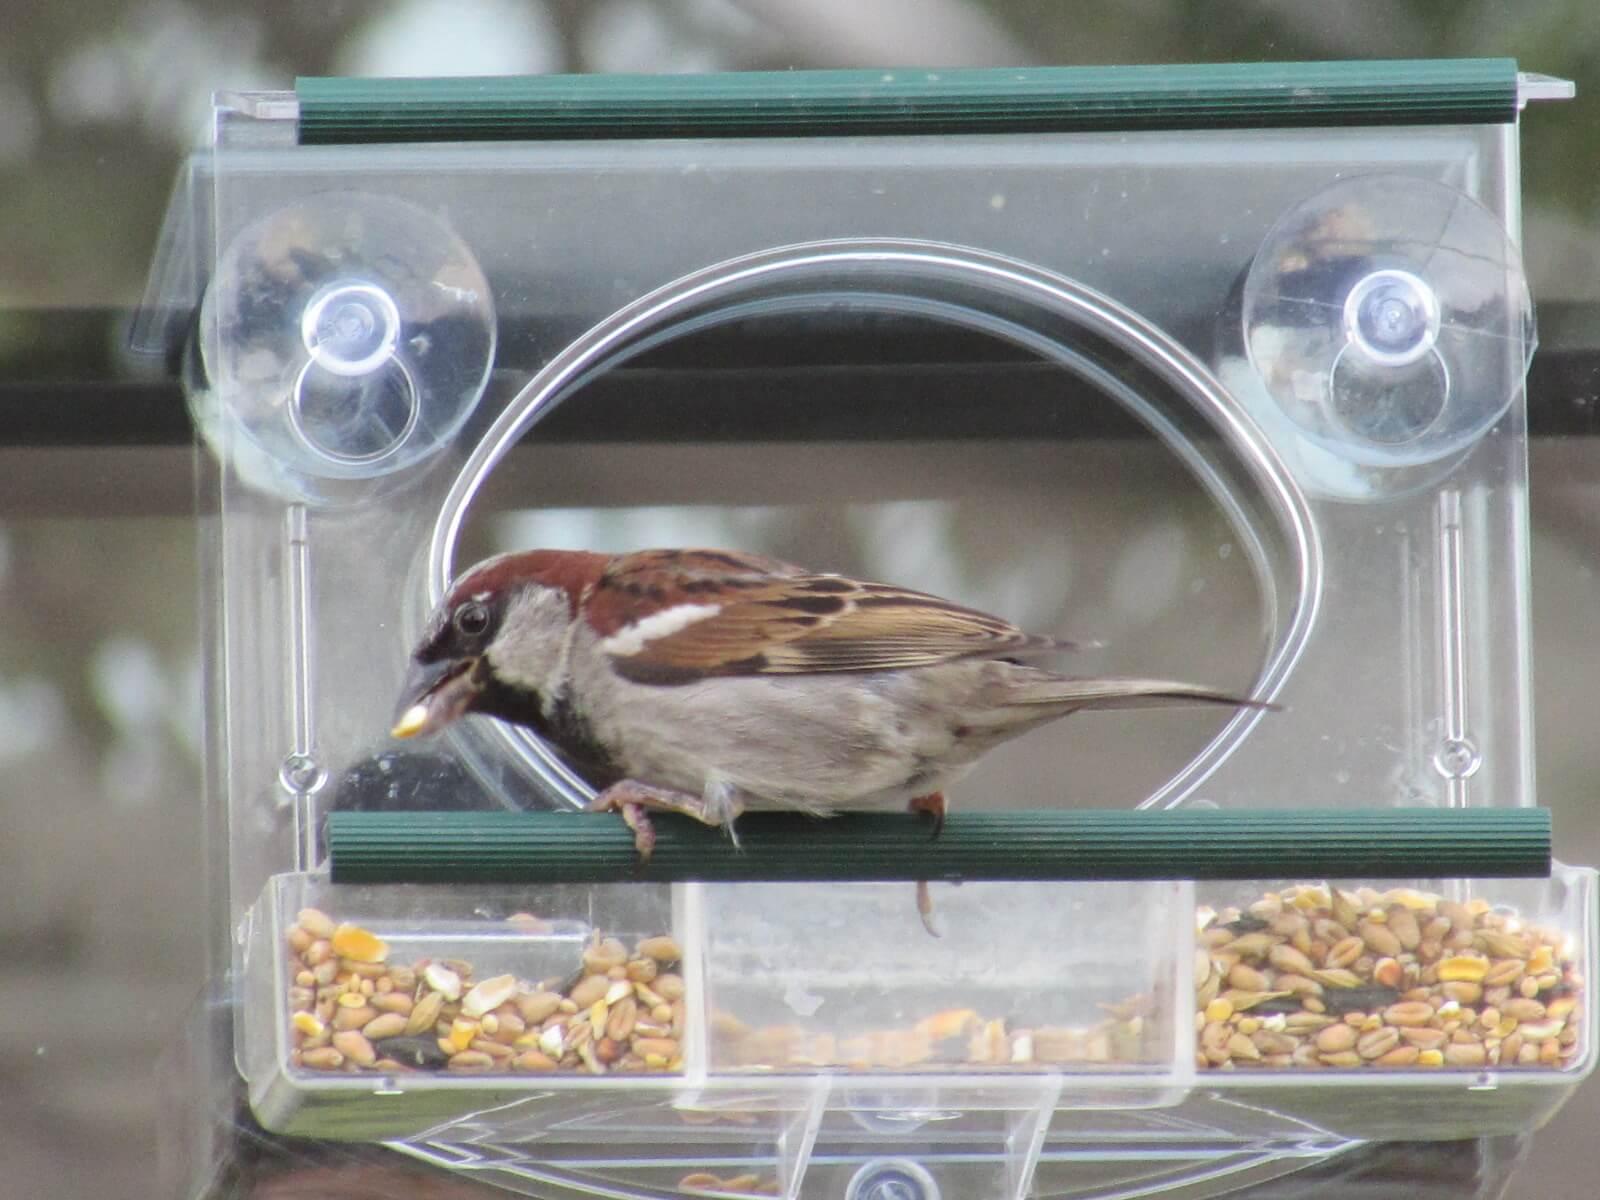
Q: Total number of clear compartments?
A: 3